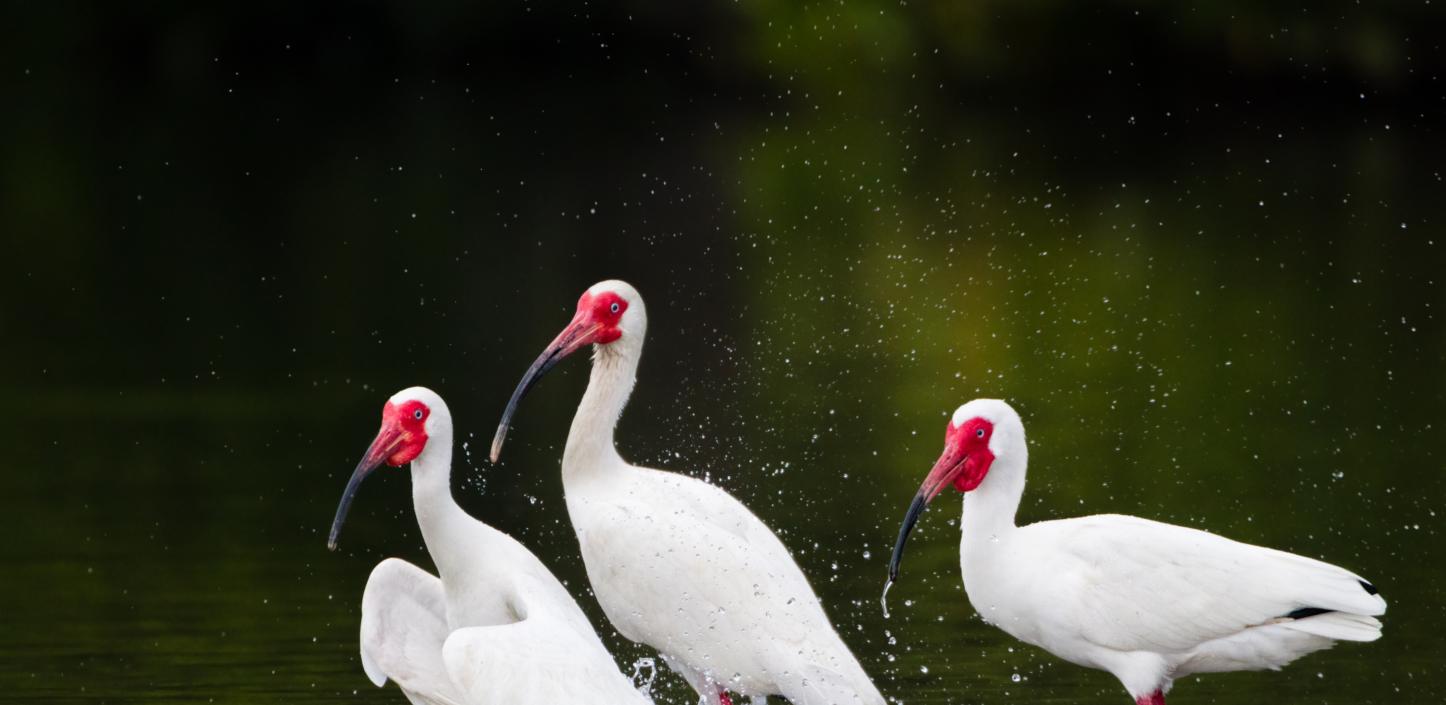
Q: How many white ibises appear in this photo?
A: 3